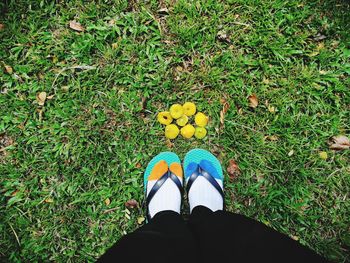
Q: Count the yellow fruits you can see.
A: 8